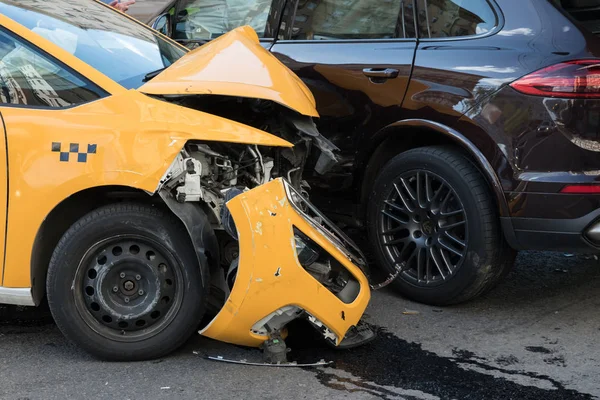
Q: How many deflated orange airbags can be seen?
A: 0